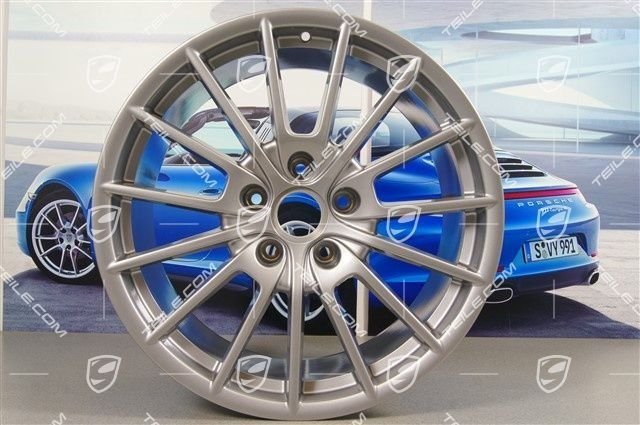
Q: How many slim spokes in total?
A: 15